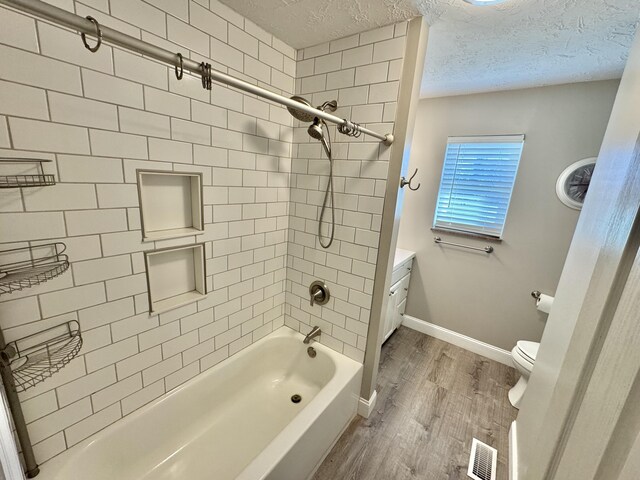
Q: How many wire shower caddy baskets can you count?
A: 3